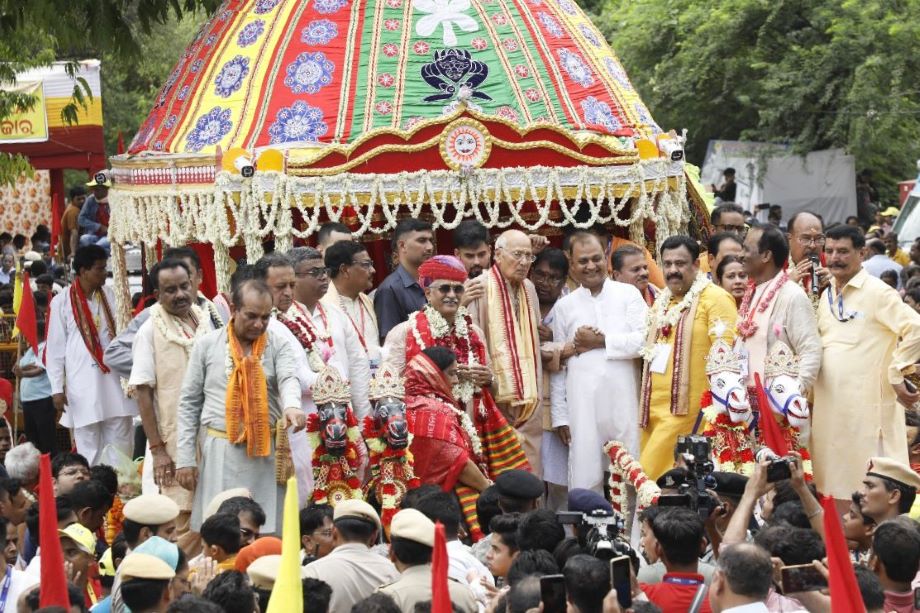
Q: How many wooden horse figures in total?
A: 4